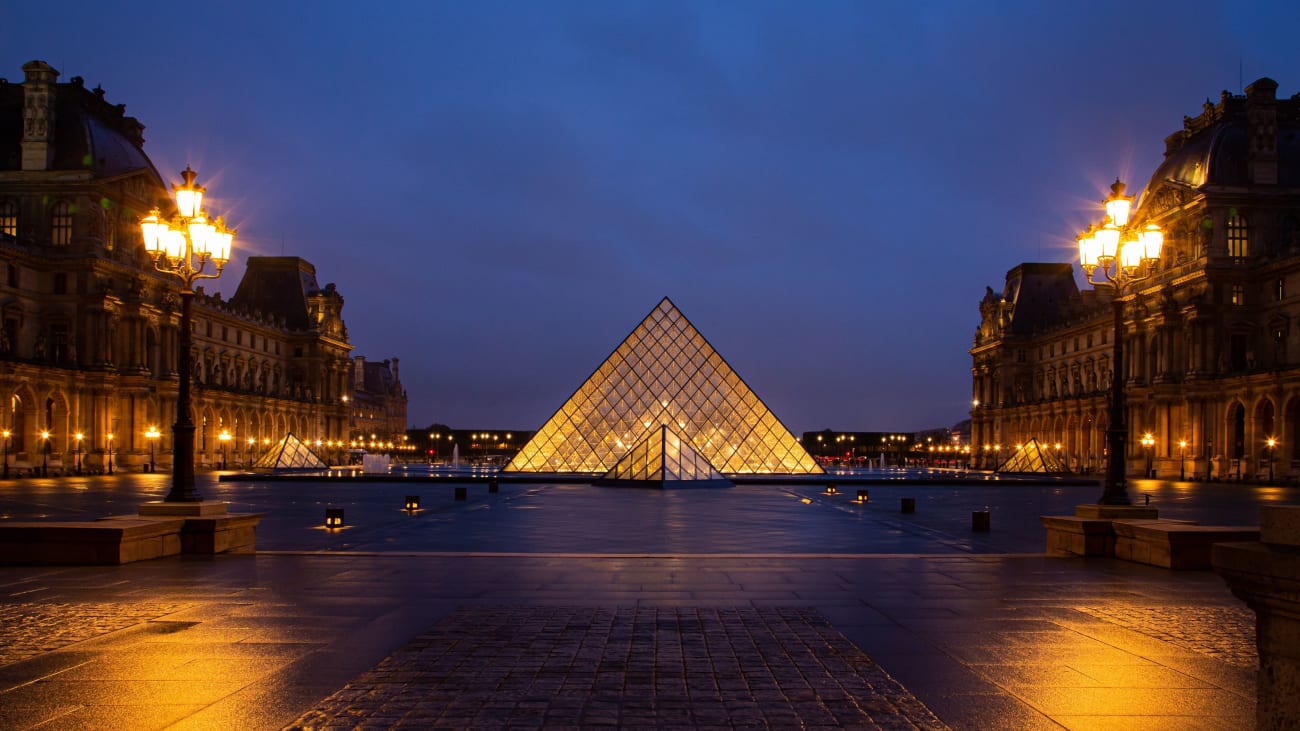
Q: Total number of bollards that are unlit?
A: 4